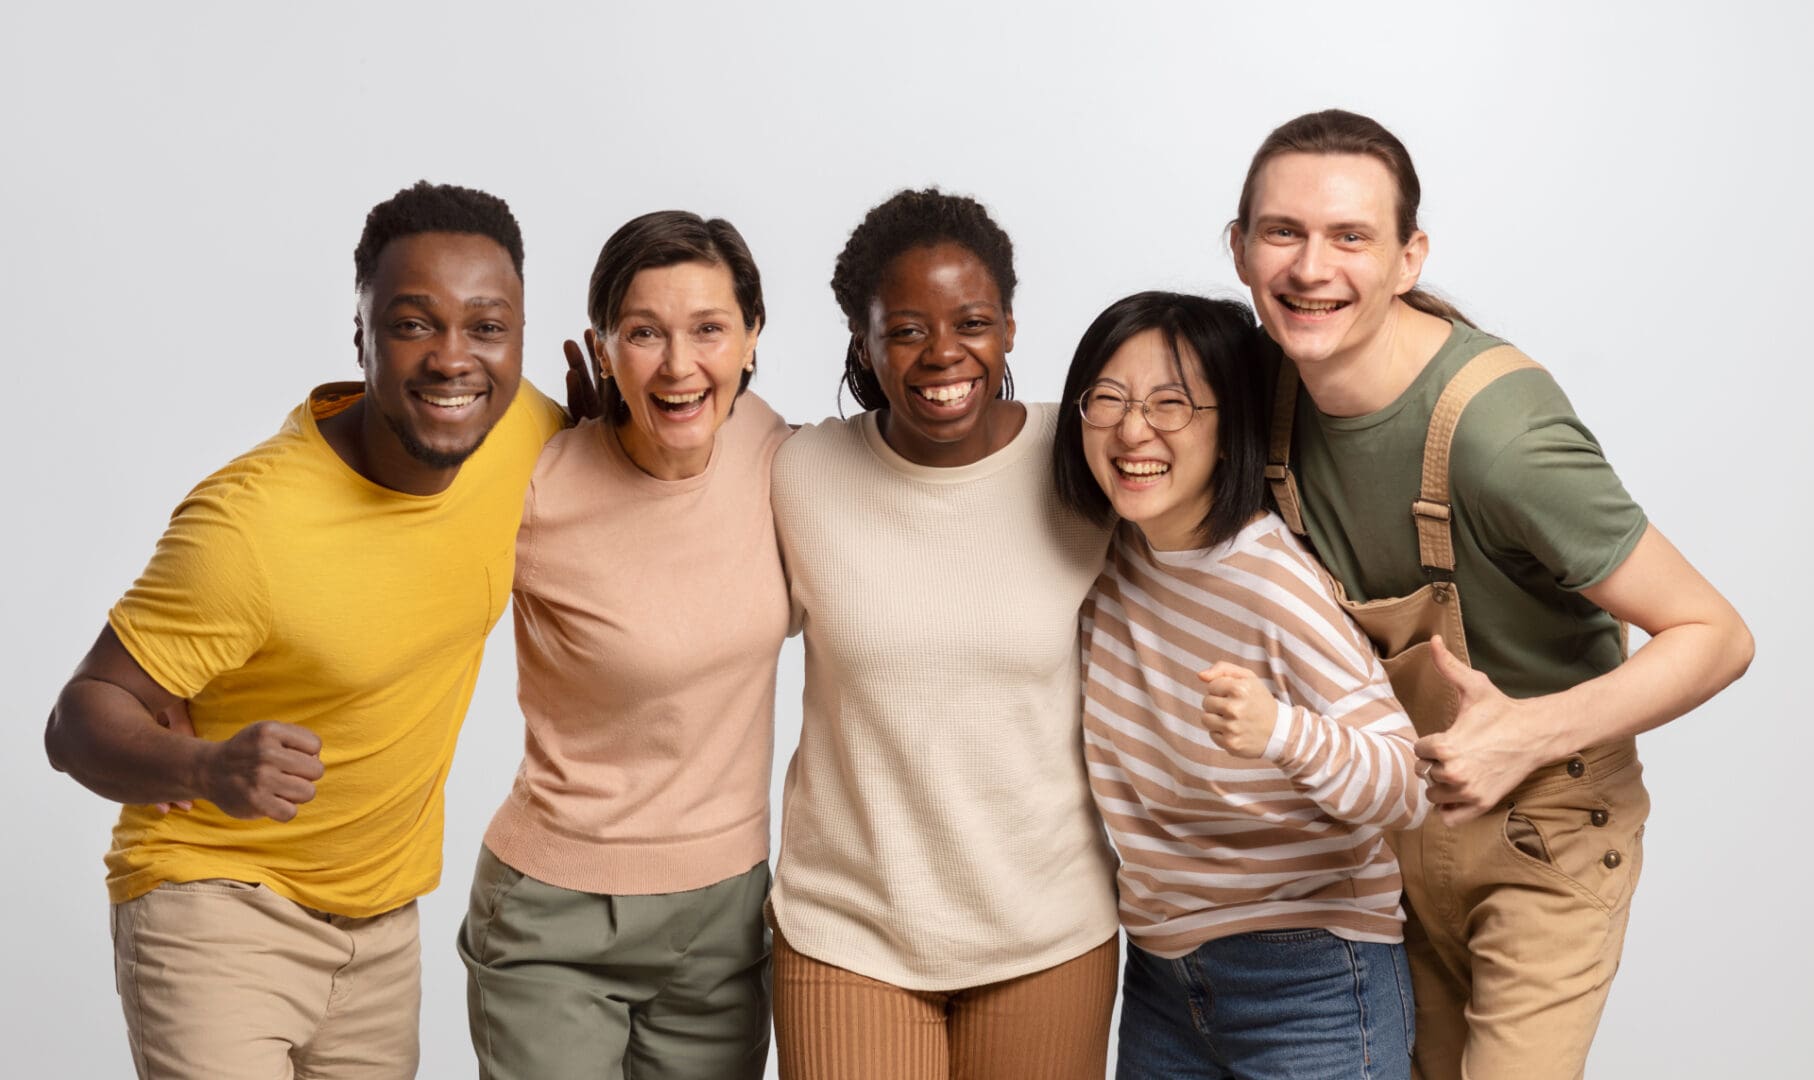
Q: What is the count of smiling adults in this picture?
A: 5